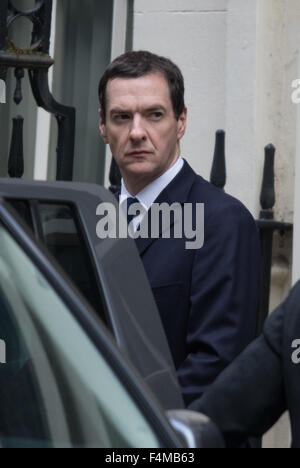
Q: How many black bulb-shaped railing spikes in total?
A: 4